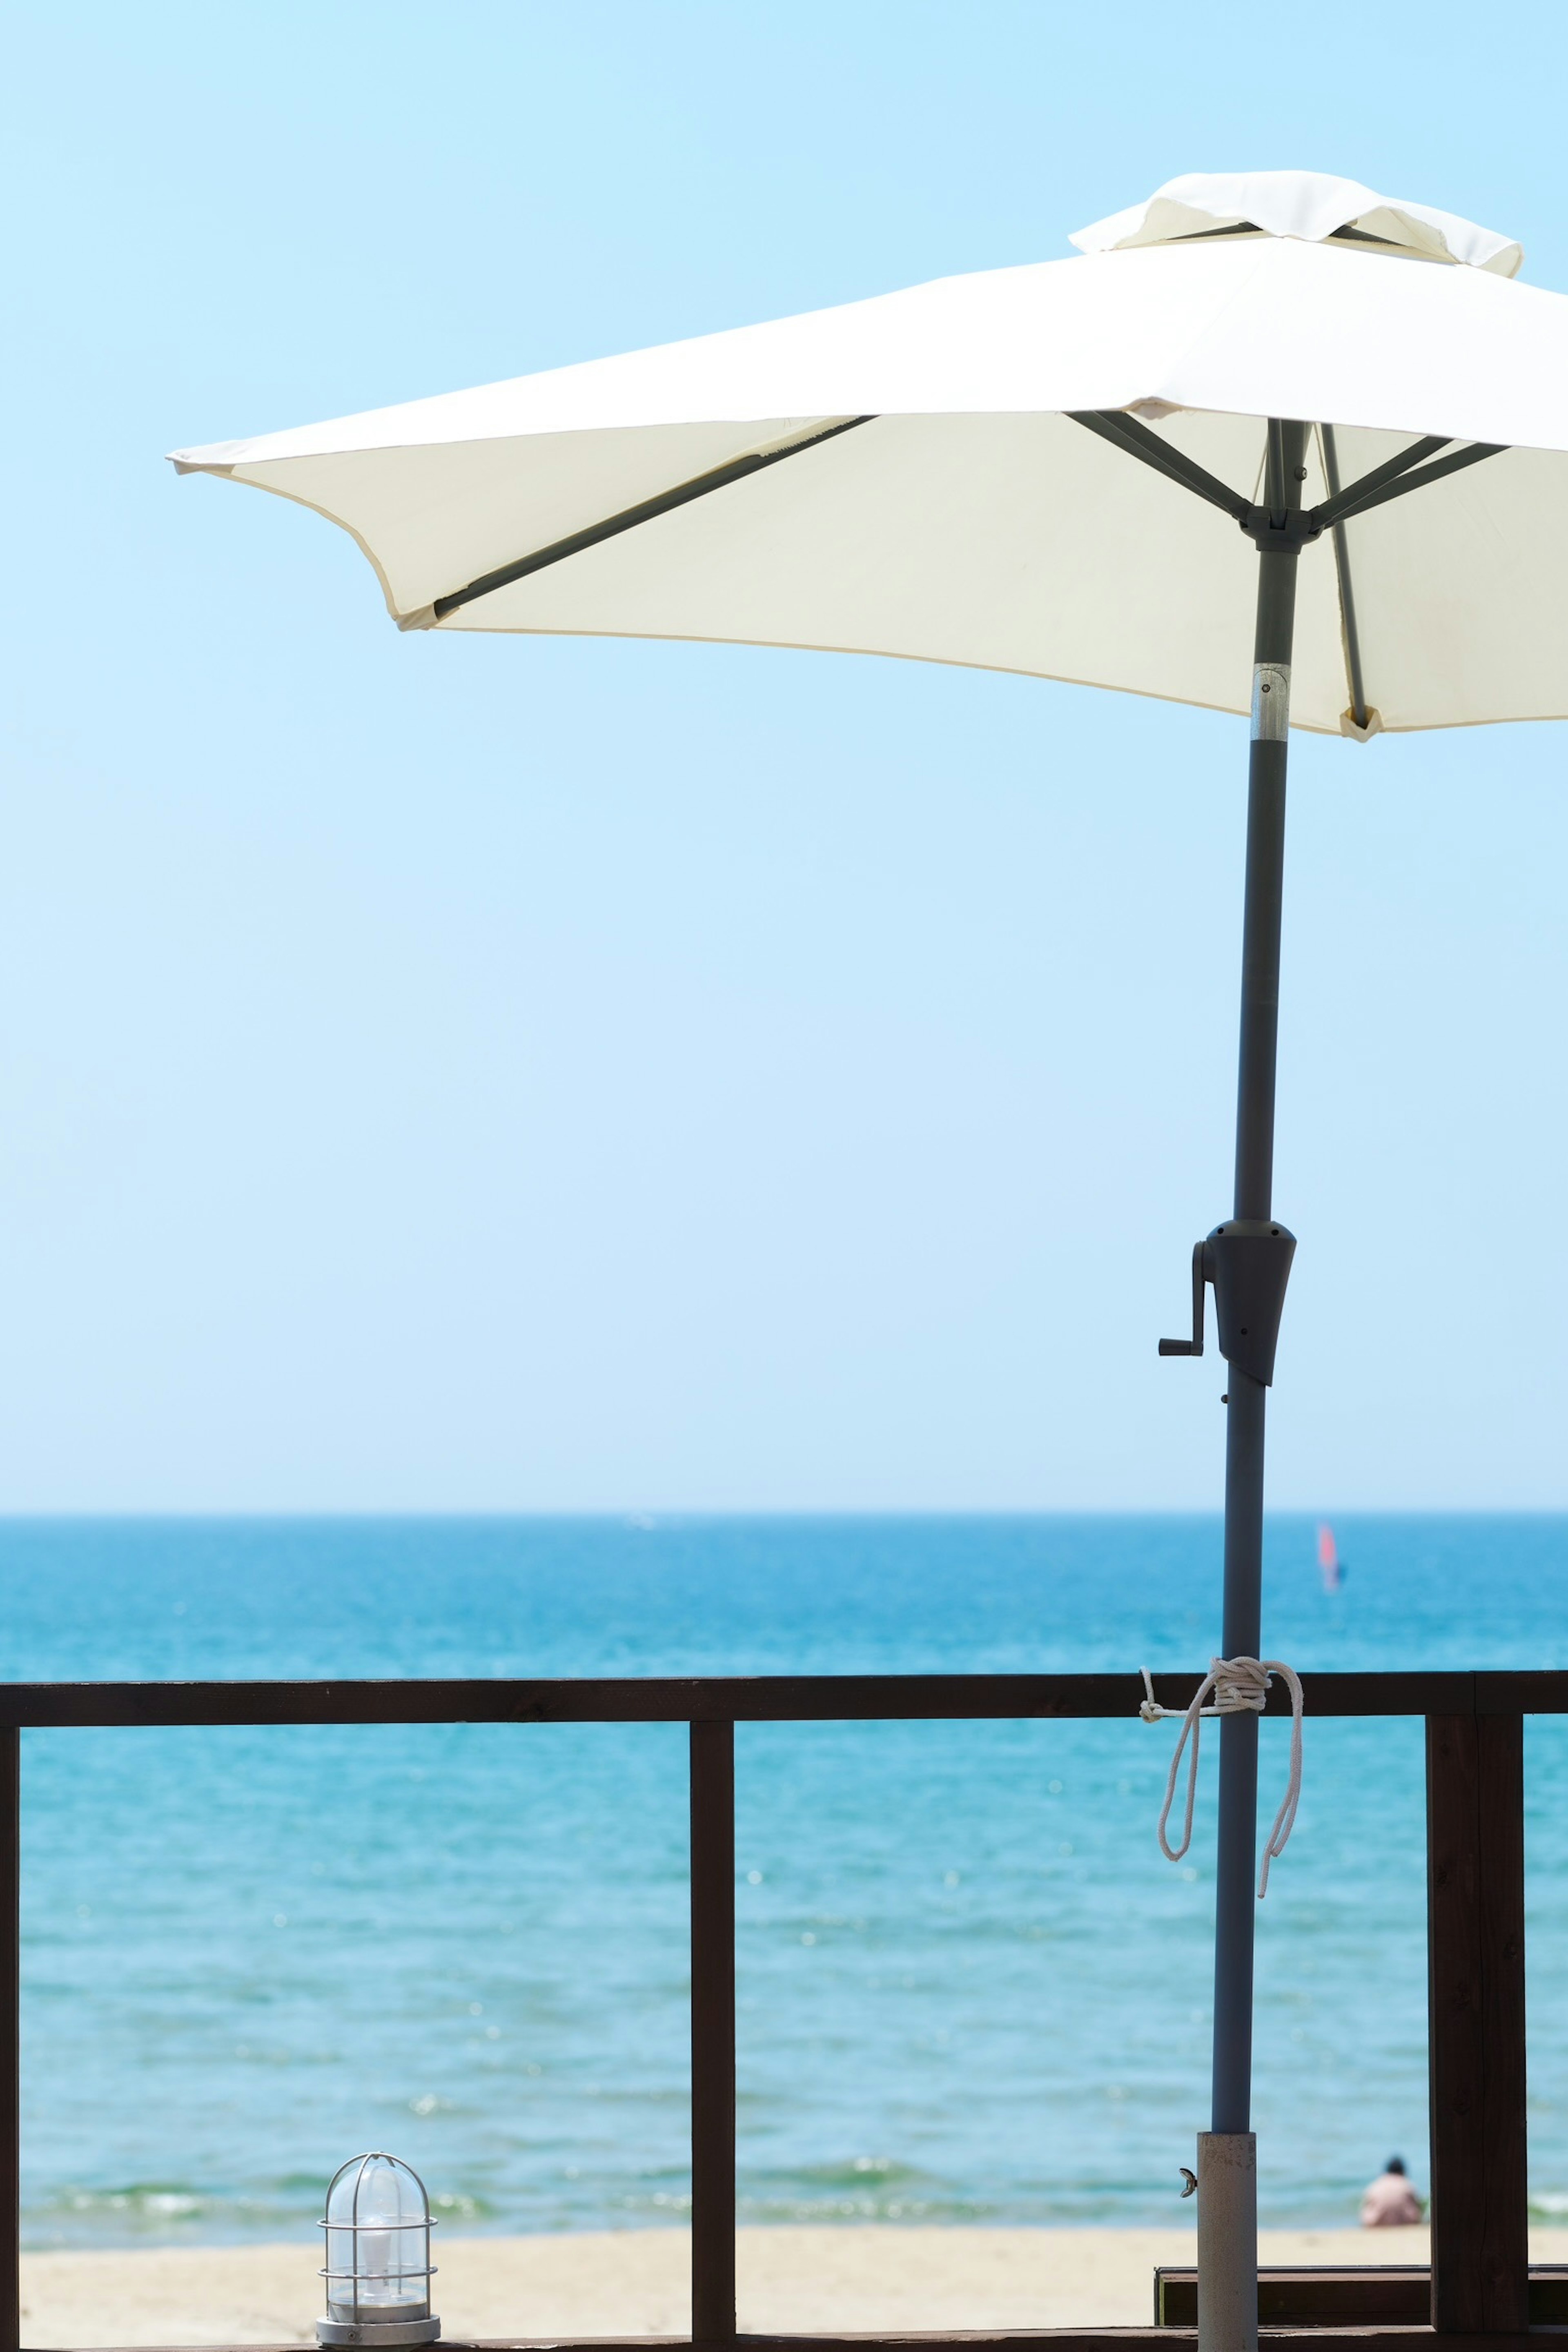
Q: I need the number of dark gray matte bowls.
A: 0